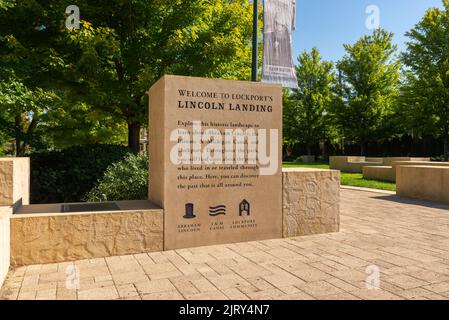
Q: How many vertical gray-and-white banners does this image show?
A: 1